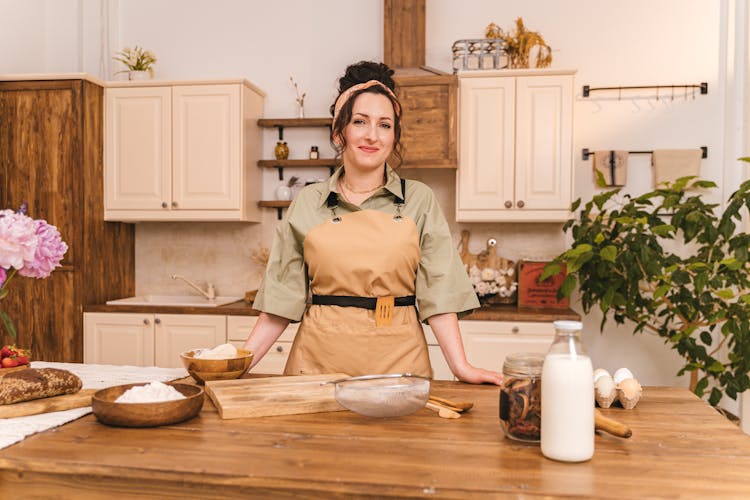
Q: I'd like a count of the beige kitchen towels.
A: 2